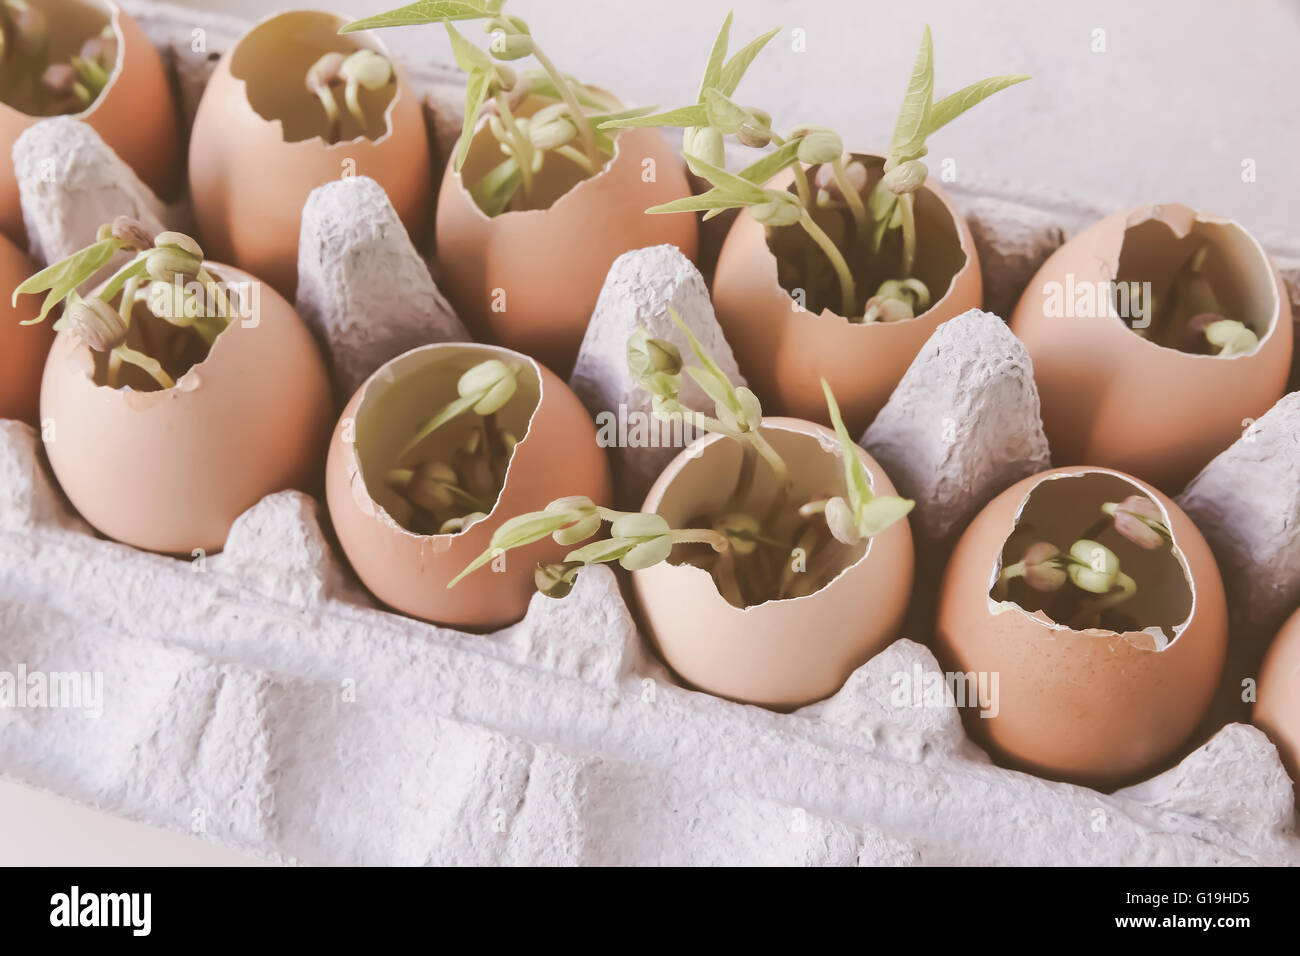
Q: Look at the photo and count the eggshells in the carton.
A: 11